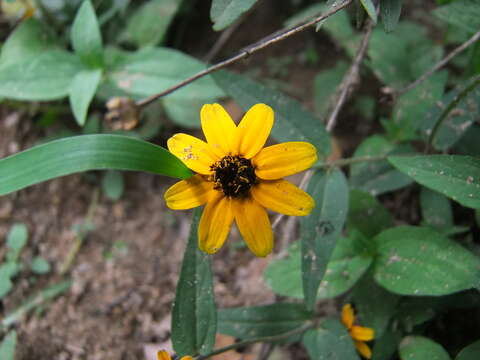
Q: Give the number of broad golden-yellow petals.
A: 8